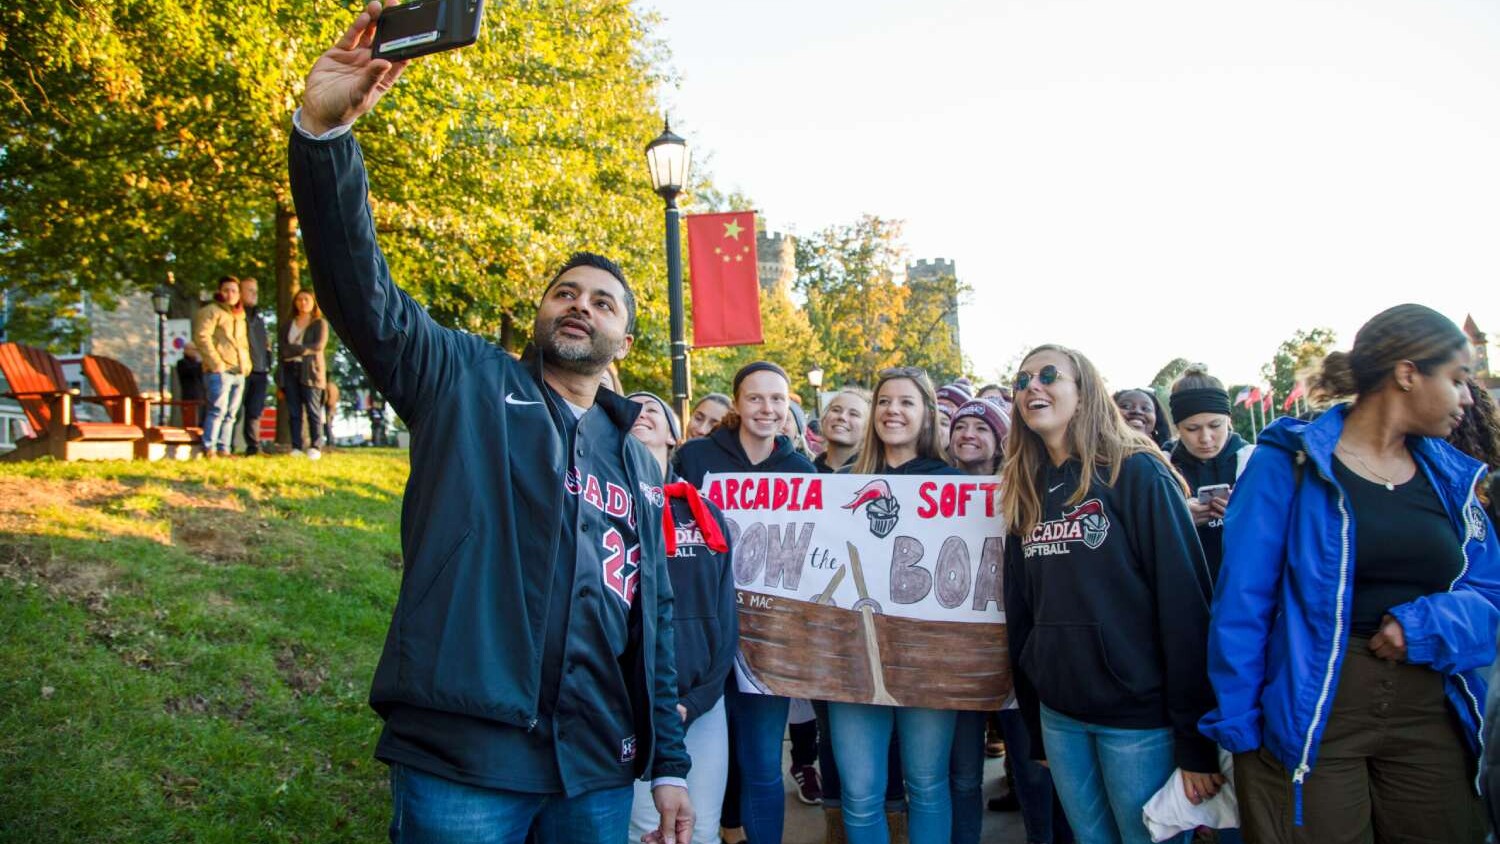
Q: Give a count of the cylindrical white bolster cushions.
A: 0